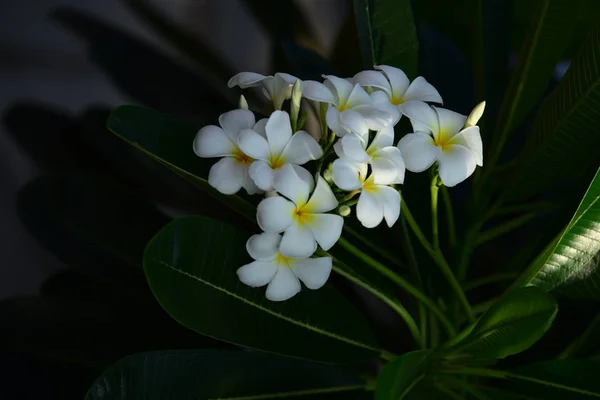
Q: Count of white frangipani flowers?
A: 10